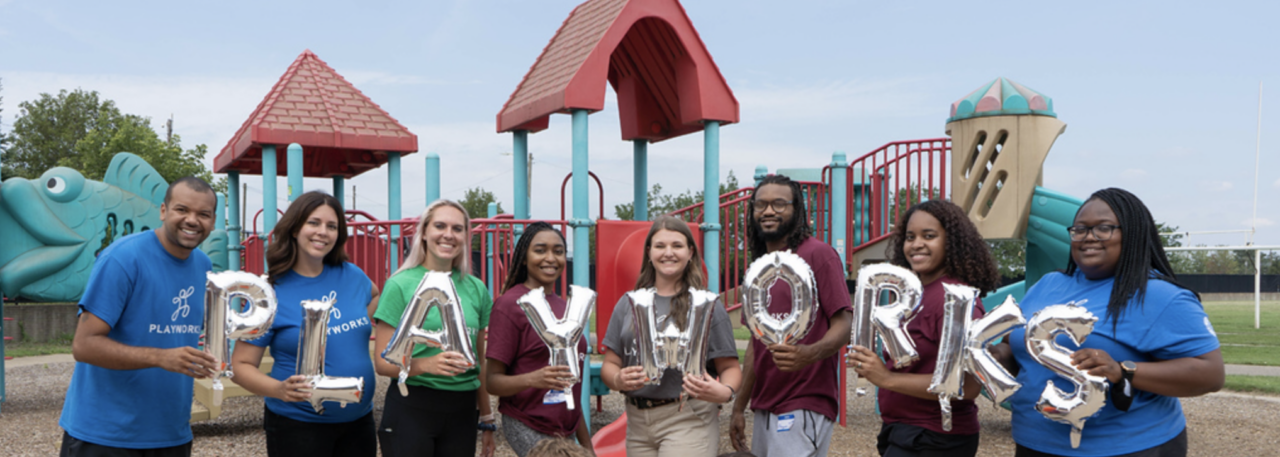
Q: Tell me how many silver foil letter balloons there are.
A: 9